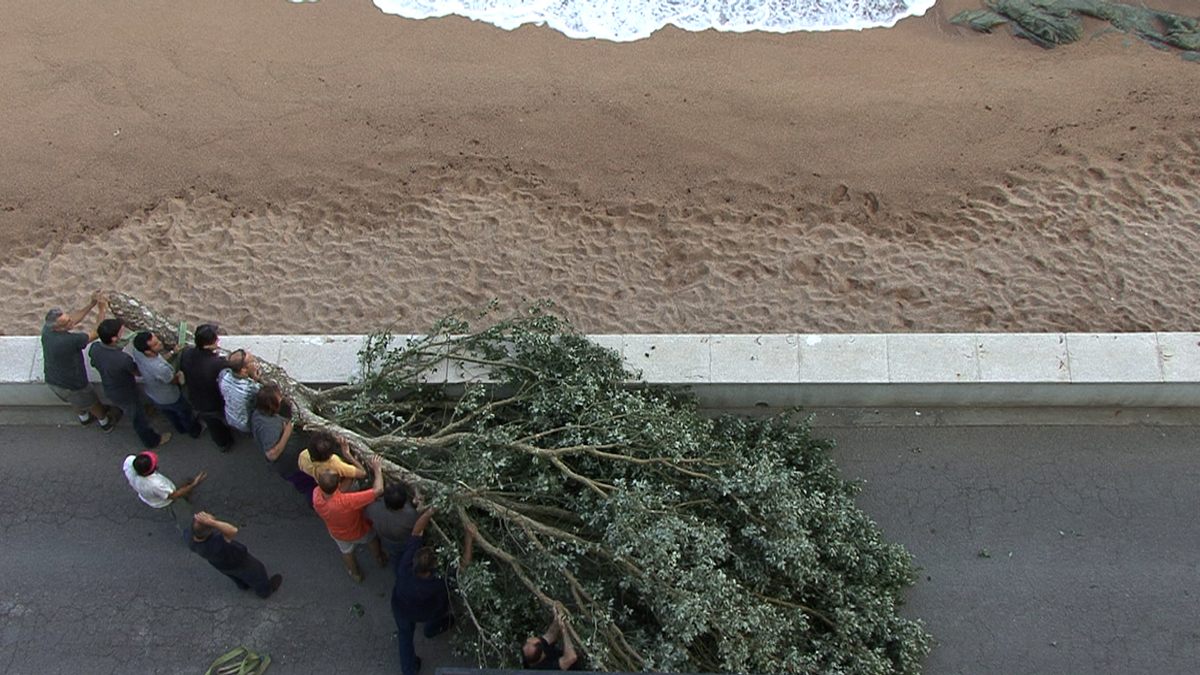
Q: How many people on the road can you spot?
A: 13